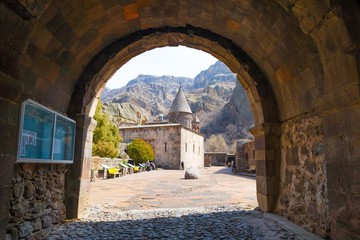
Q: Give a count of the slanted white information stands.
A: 4